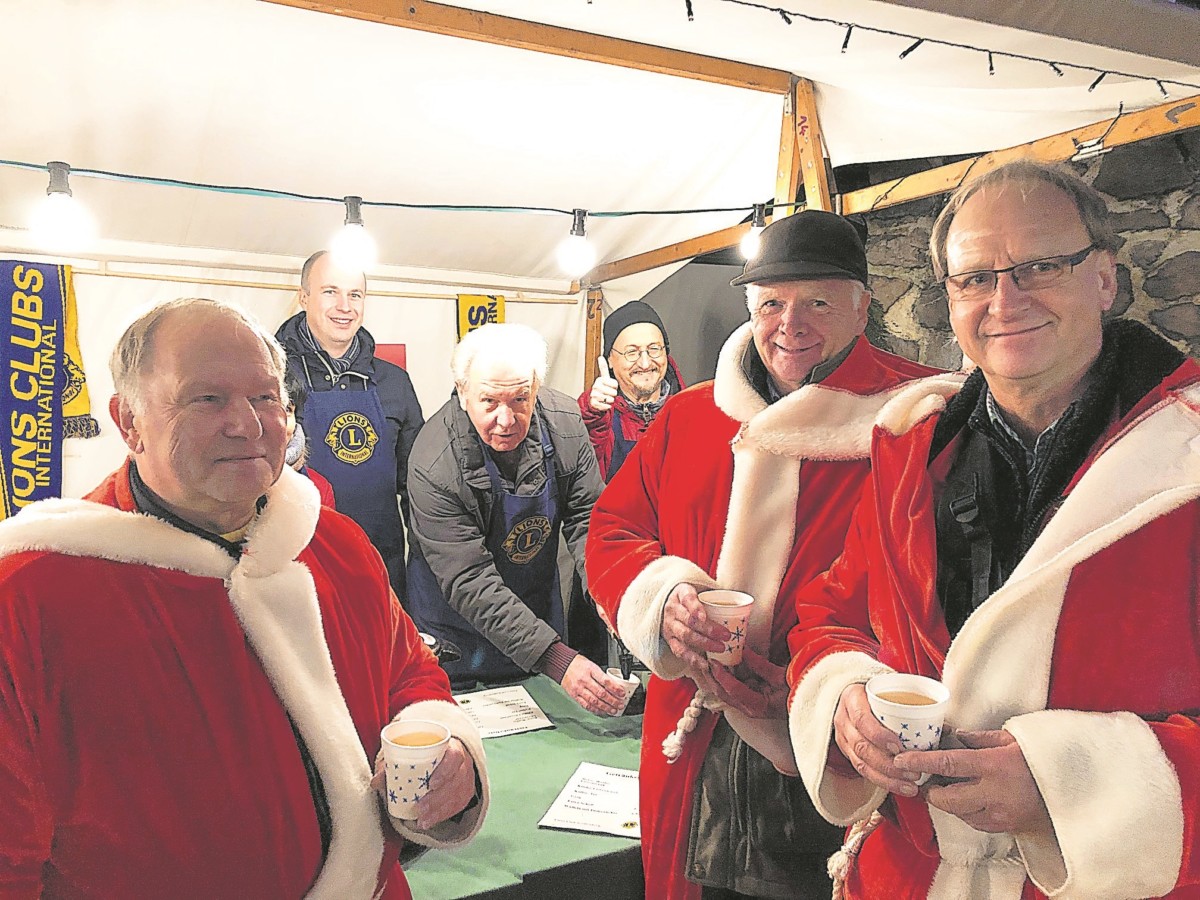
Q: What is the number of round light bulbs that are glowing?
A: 4